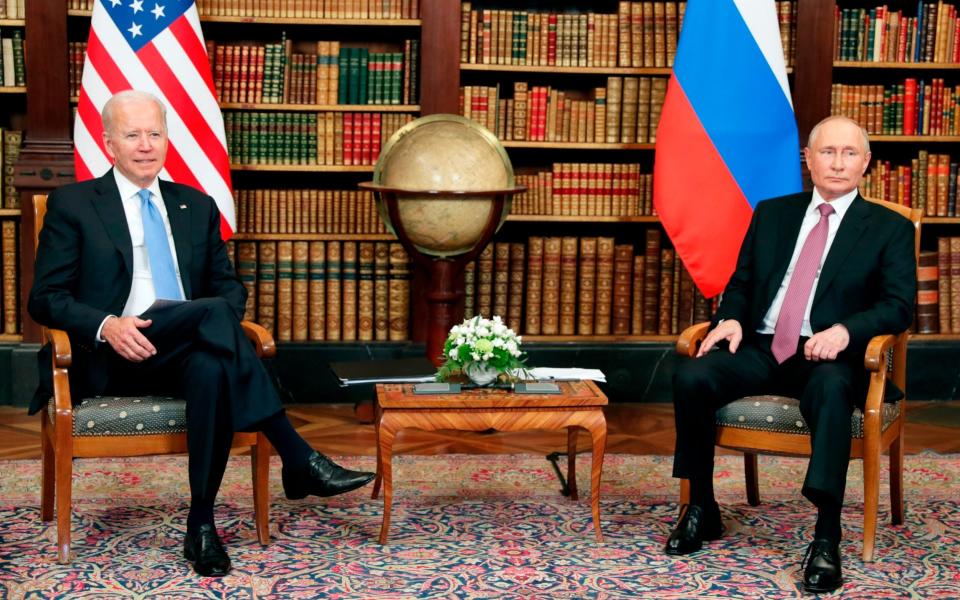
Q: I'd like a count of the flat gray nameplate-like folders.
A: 2